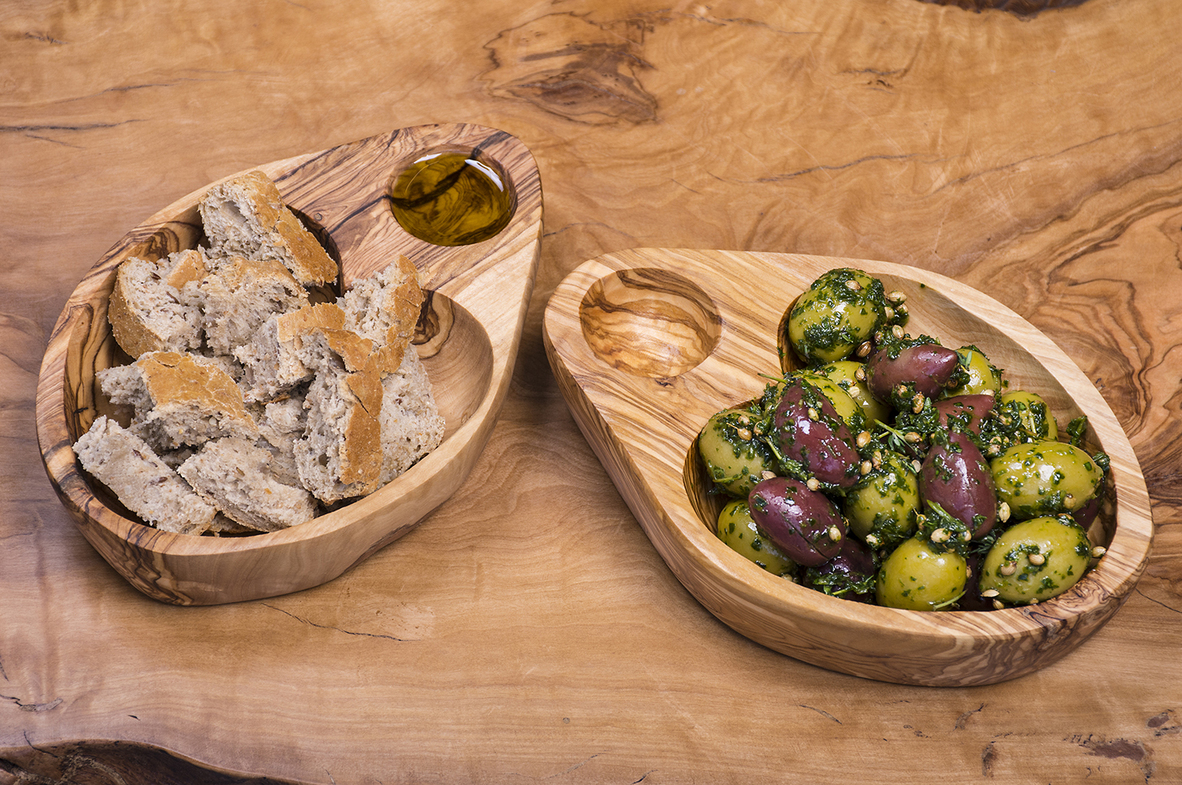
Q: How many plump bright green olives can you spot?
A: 11